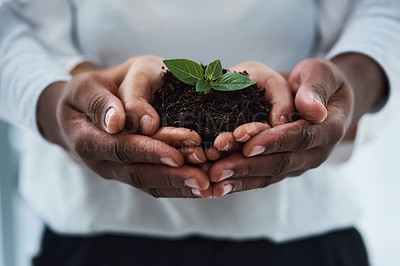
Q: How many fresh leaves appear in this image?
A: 4